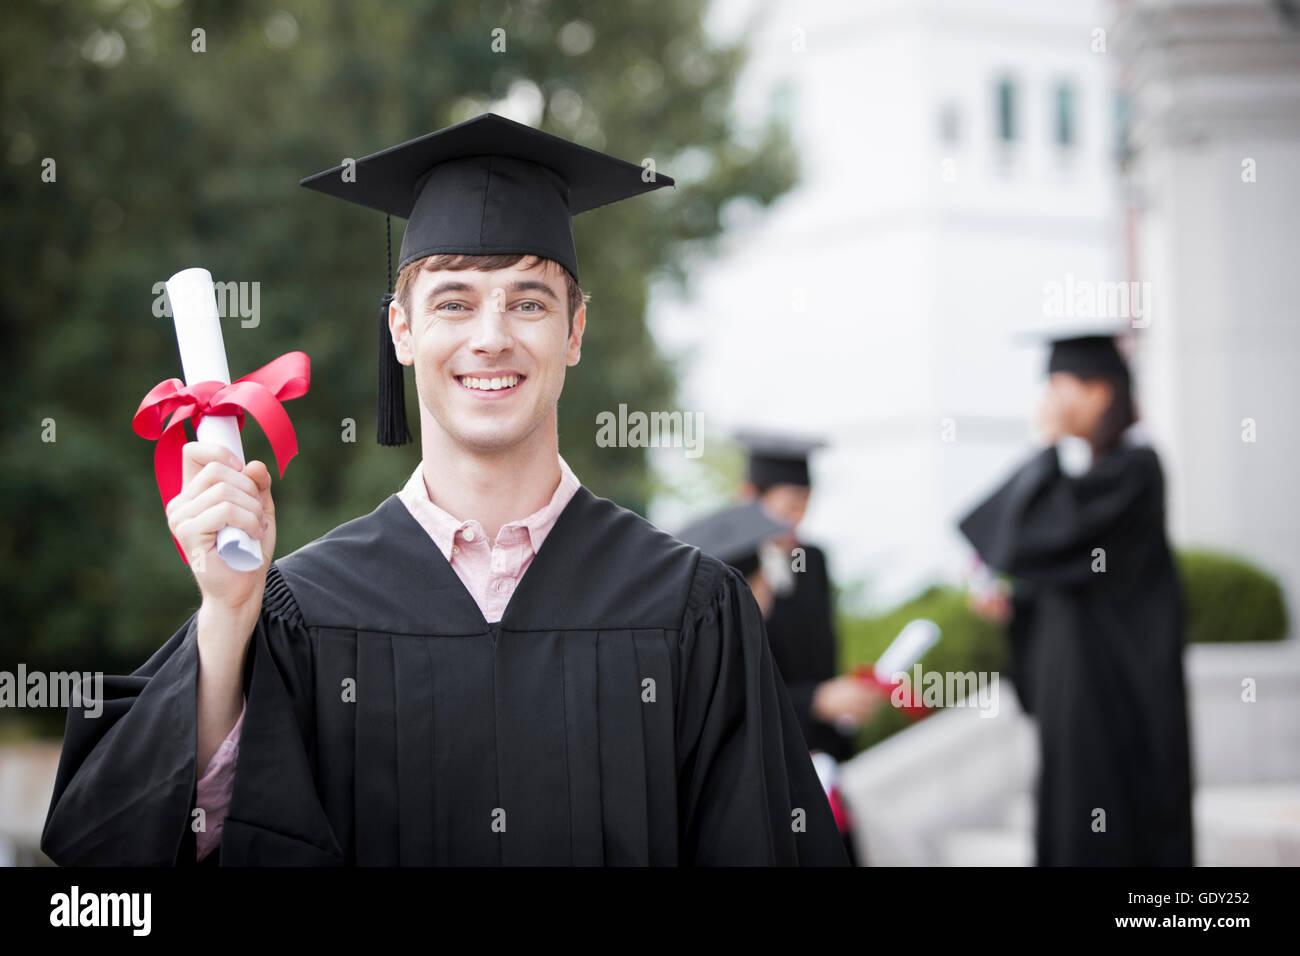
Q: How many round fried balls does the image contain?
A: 0